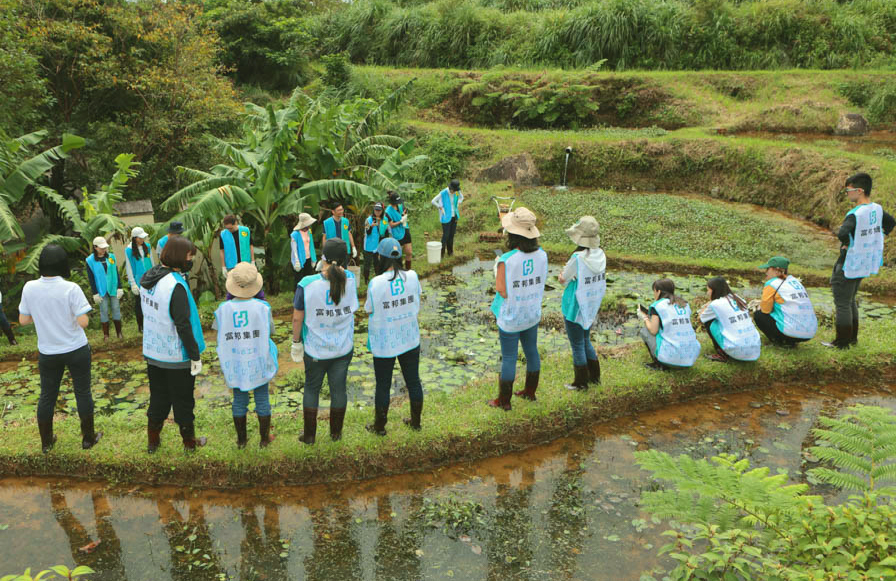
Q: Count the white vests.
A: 10